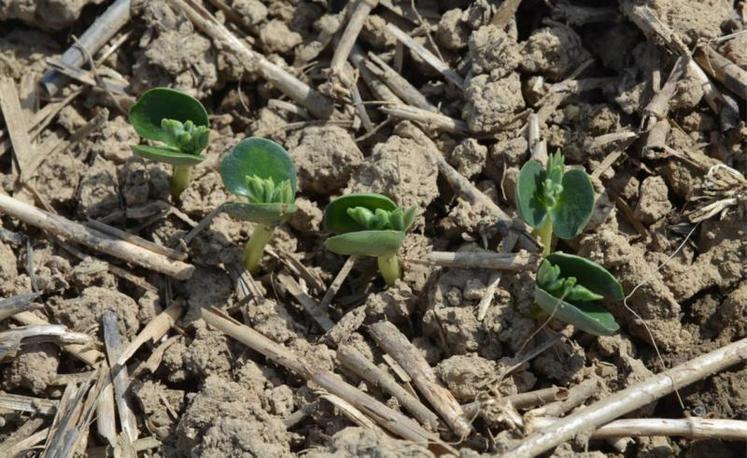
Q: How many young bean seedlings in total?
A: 5